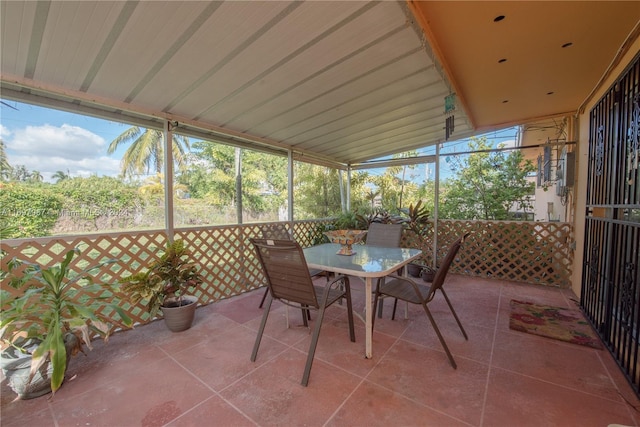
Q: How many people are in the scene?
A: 0